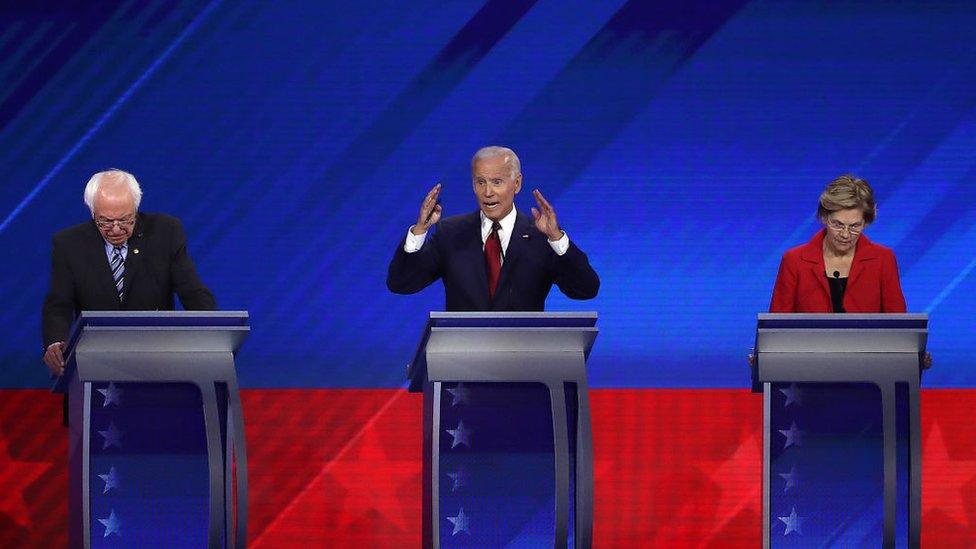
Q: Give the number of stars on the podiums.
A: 12